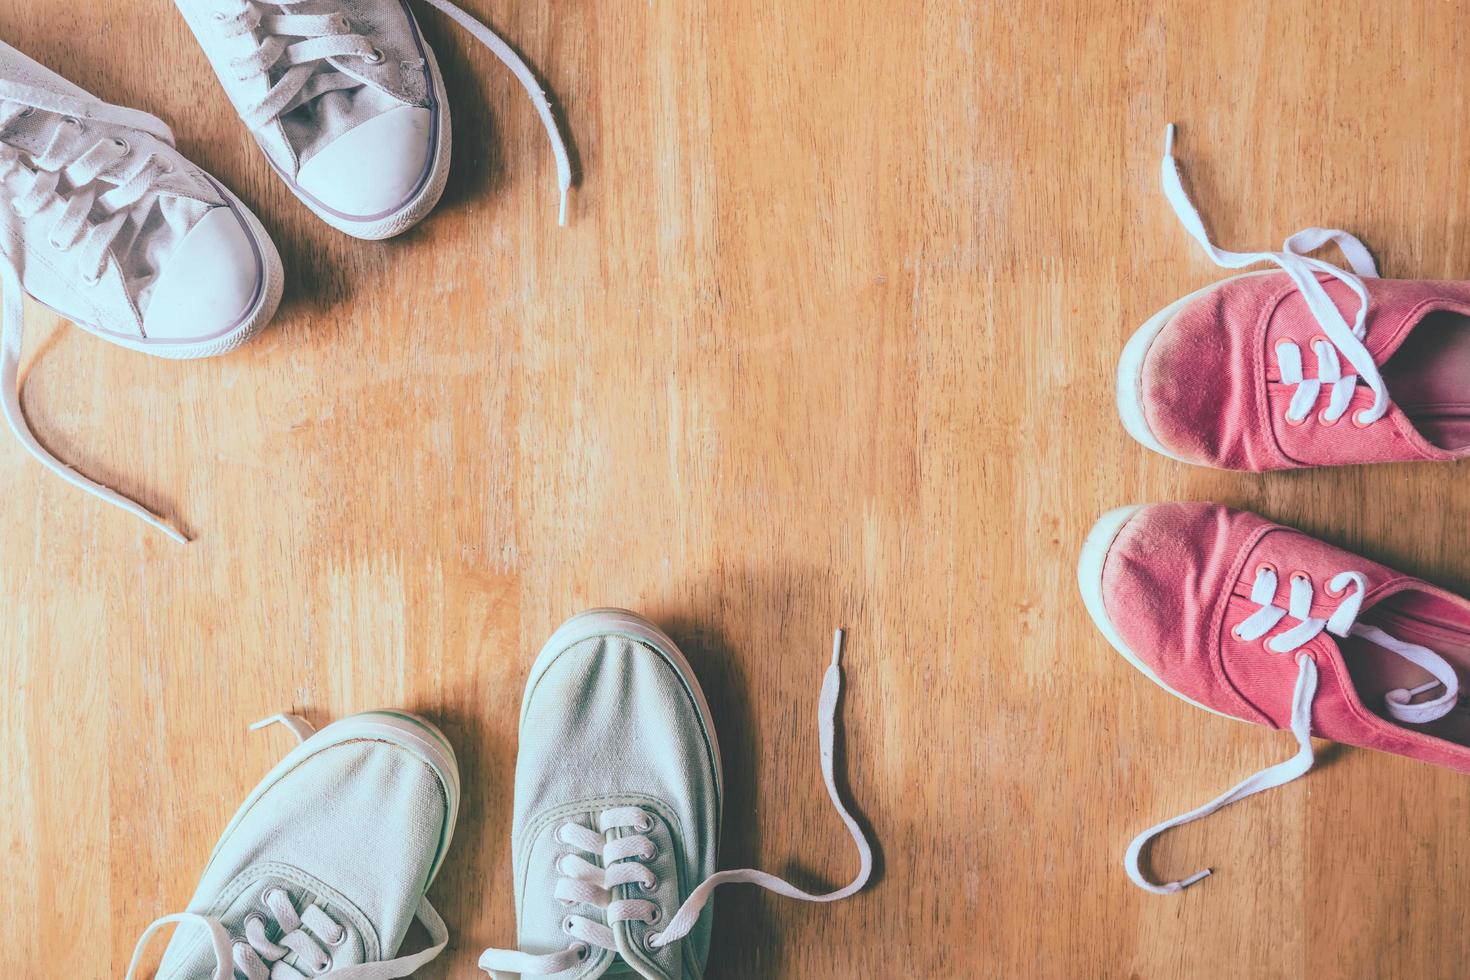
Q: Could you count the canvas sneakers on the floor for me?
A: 6